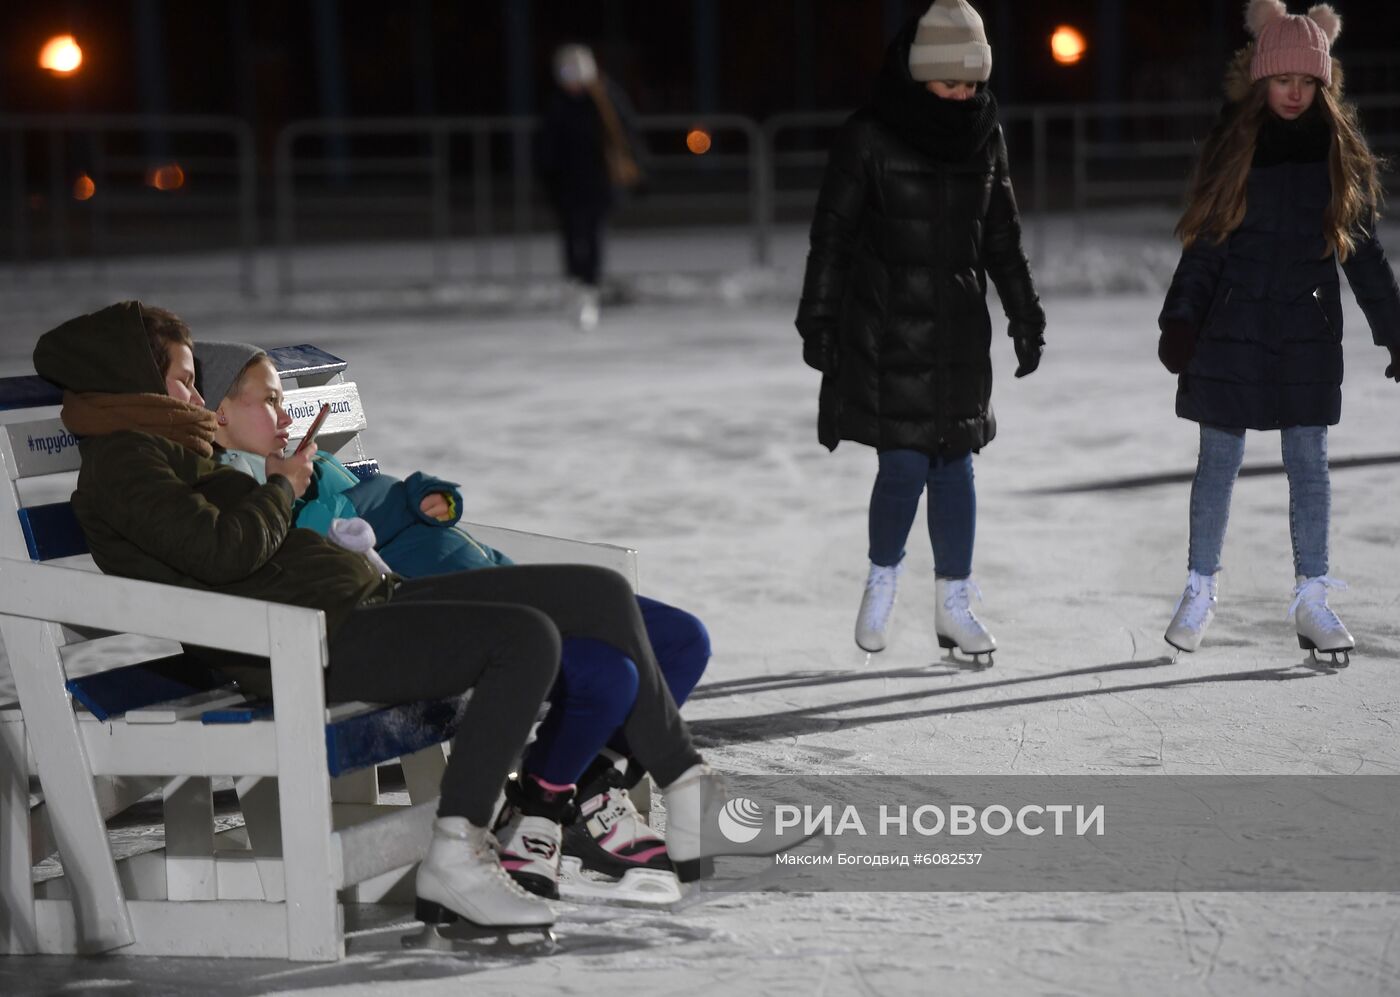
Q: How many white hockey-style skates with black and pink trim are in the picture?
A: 2